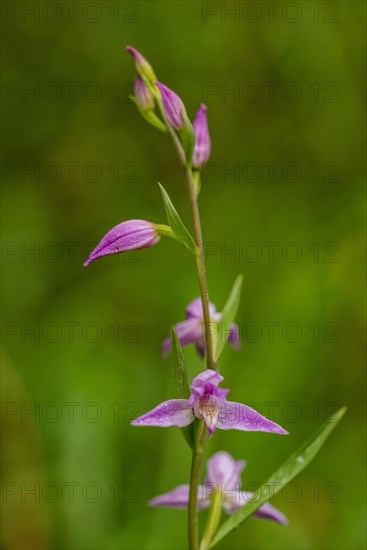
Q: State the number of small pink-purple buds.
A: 5